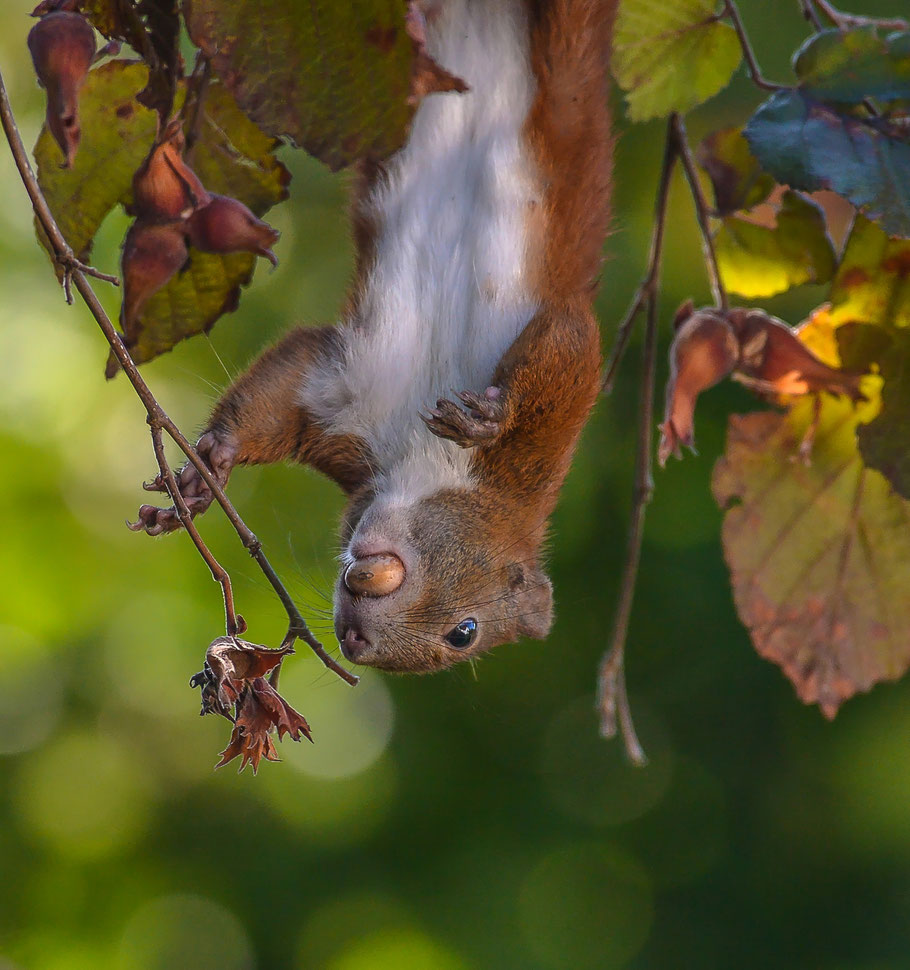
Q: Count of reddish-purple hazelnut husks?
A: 6